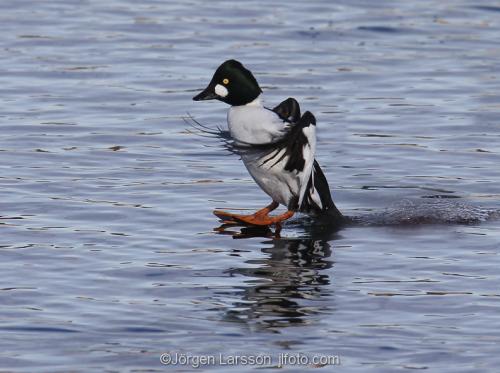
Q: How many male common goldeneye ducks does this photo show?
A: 1